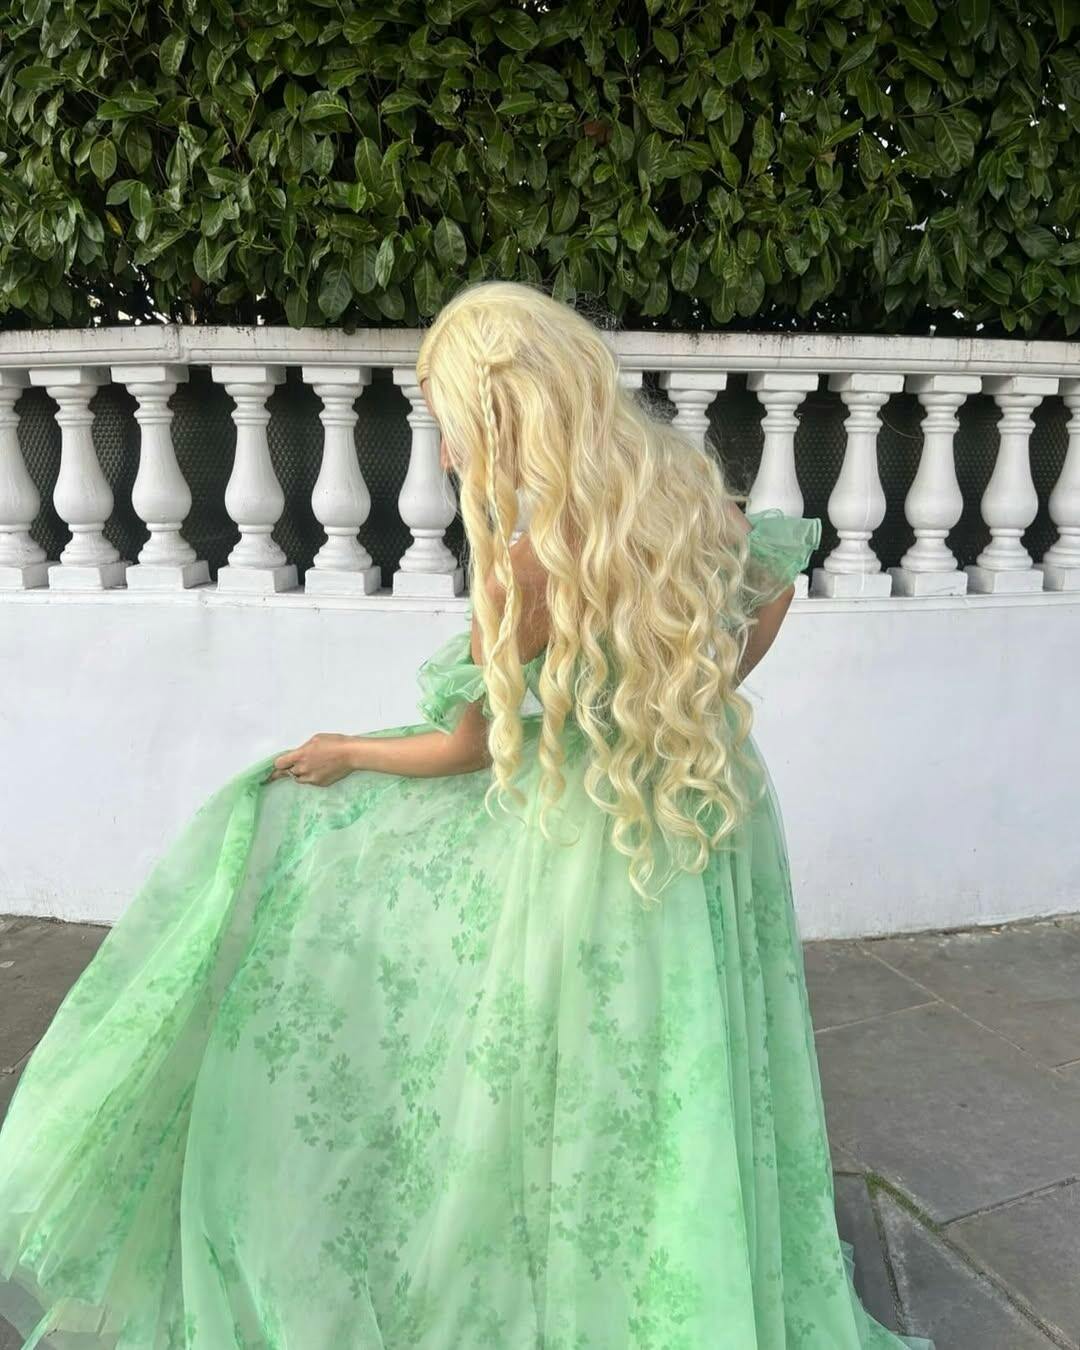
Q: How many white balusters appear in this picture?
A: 13